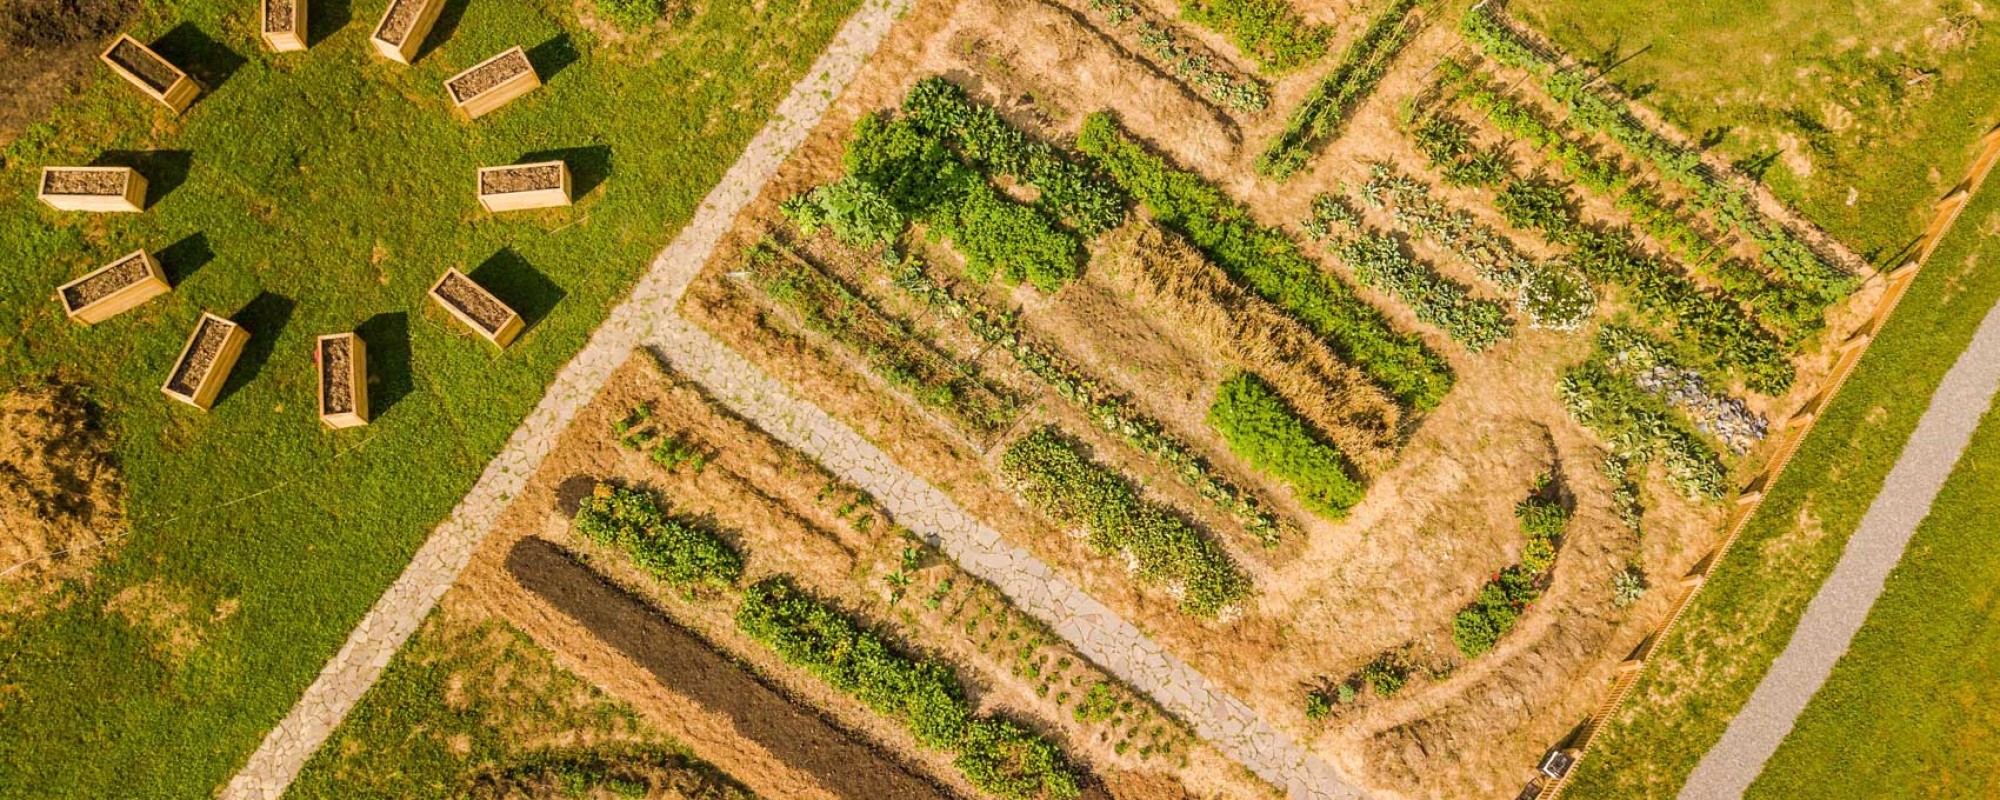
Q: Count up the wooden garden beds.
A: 10